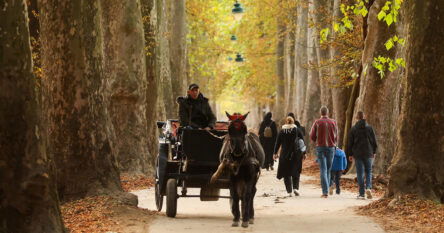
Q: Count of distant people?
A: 6